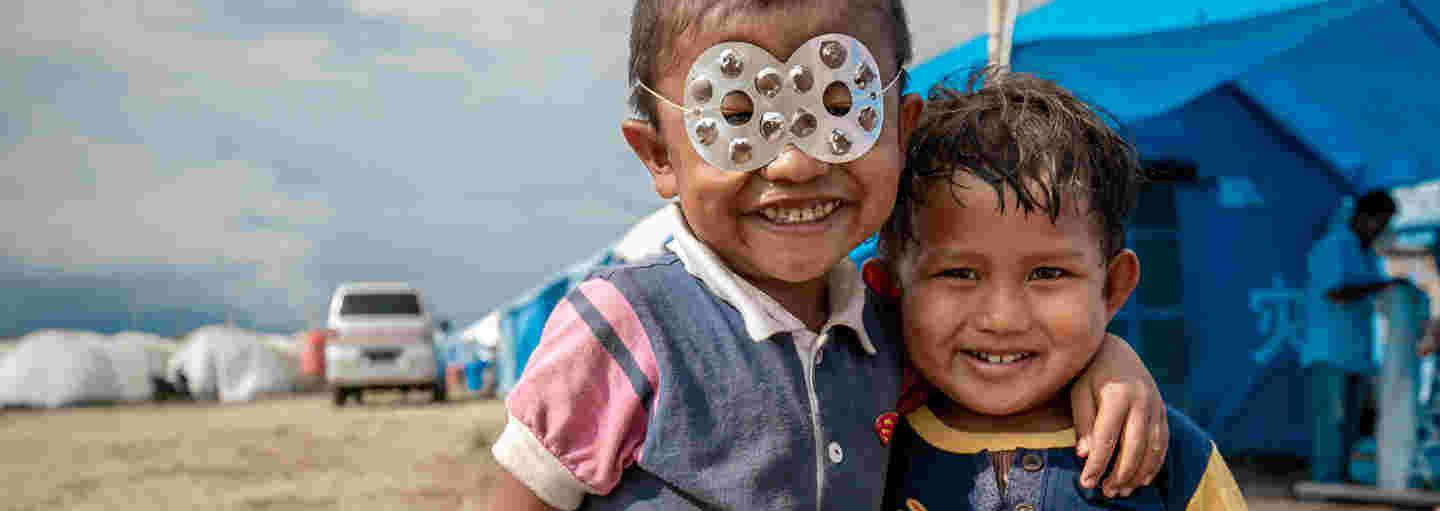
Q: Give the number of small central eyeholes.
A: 2